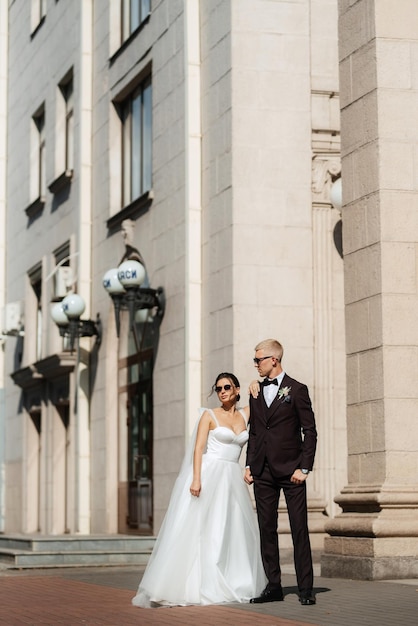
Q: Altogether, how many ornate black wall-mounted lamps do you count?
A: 2